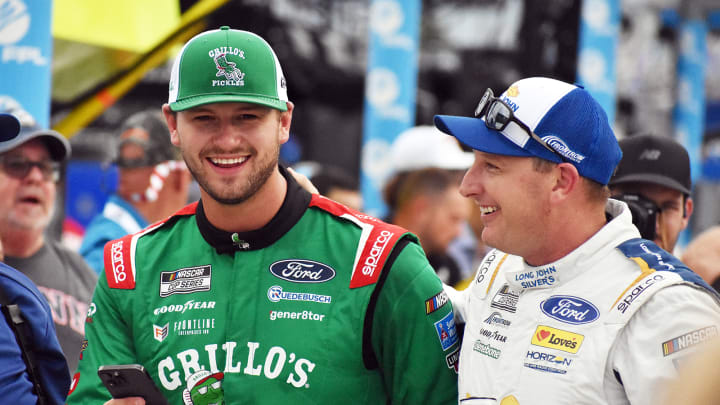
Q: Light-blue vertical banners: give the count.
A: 4